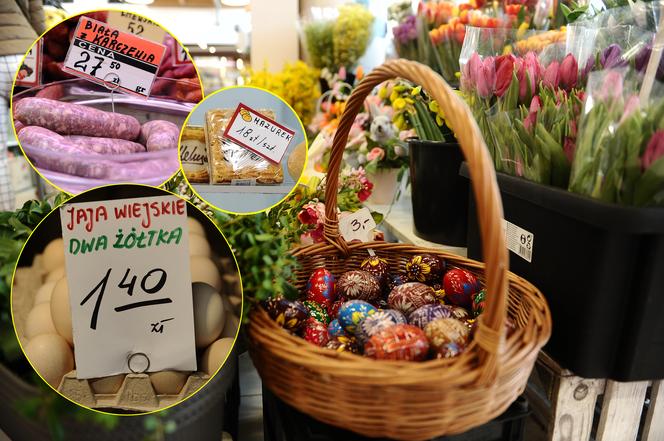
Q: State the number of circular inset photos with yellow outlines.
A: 3